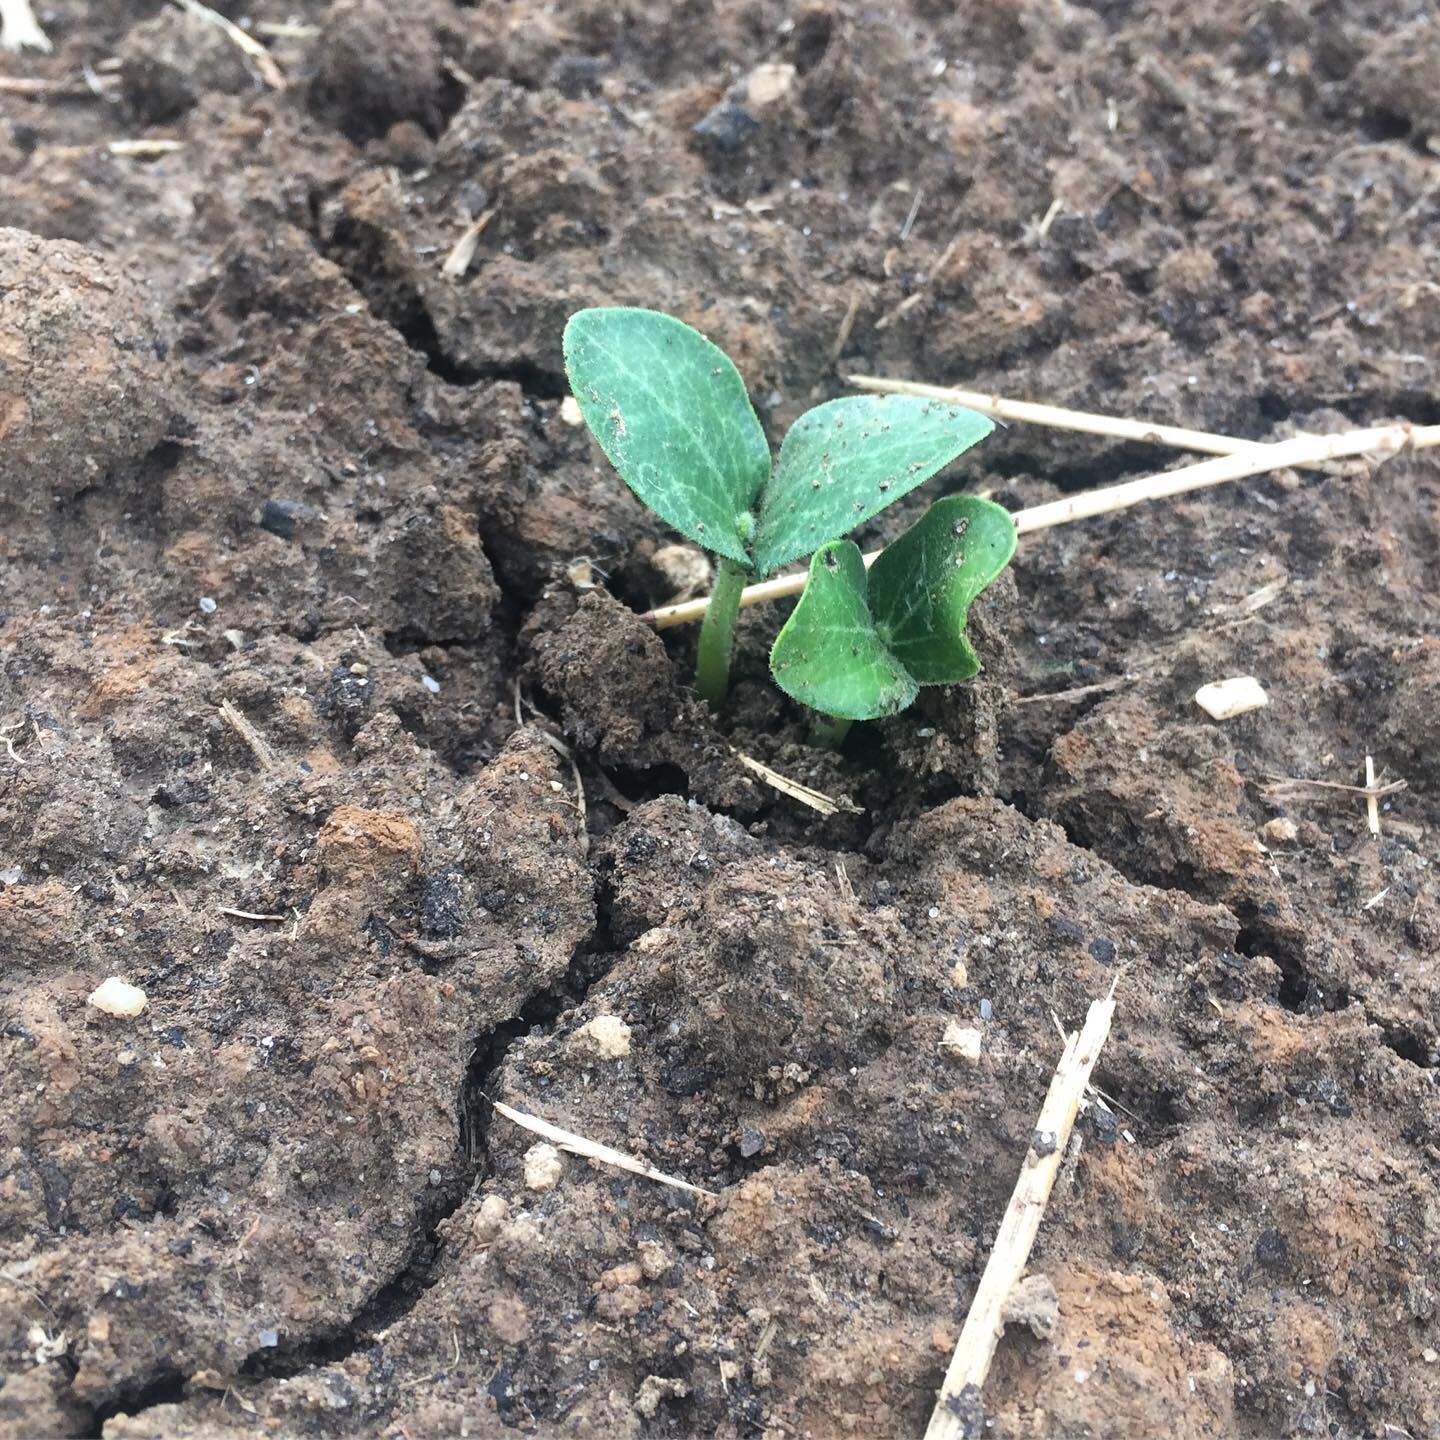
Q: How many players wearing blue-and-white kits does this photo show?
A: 0